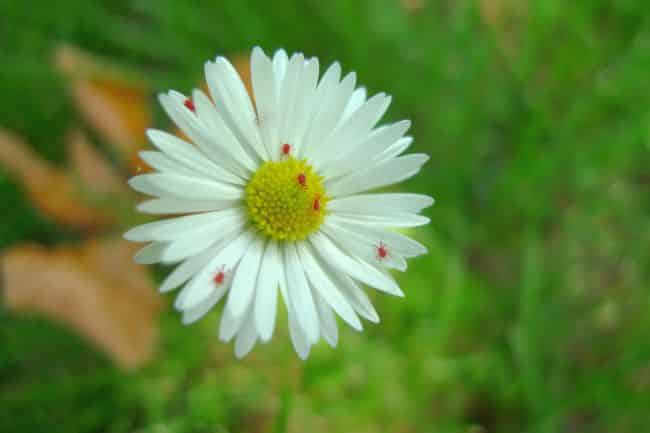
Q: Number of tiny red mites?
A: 6